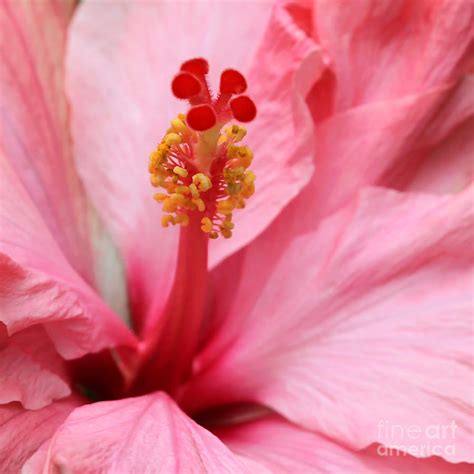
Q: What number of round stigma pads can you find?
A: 5